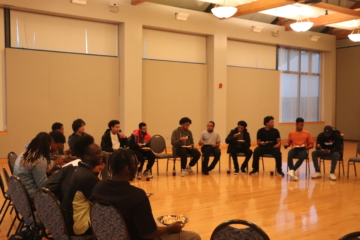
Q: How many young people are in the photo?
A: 14